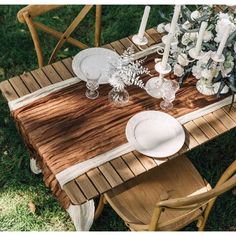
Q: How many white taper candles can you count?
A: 5